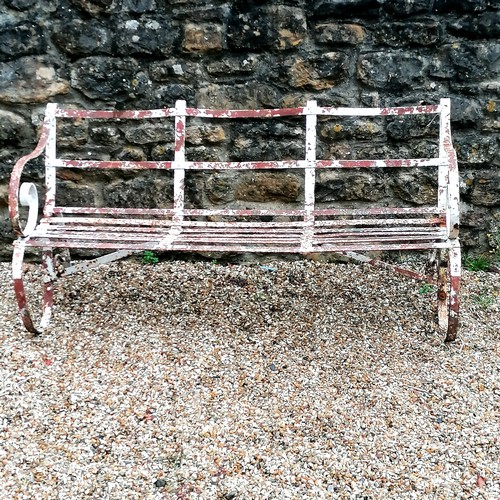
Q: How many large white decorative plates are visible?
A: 0